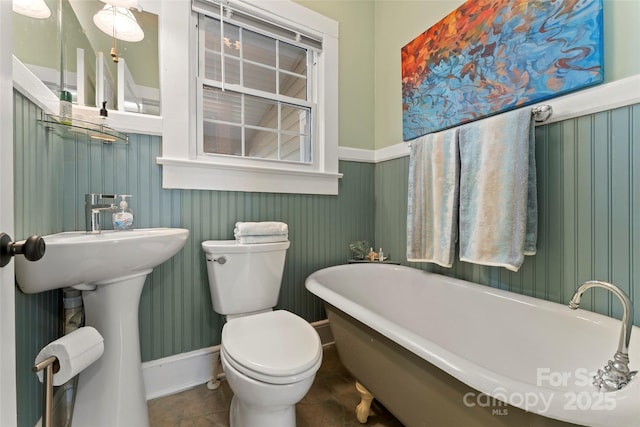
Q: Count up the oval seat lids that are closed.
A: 1